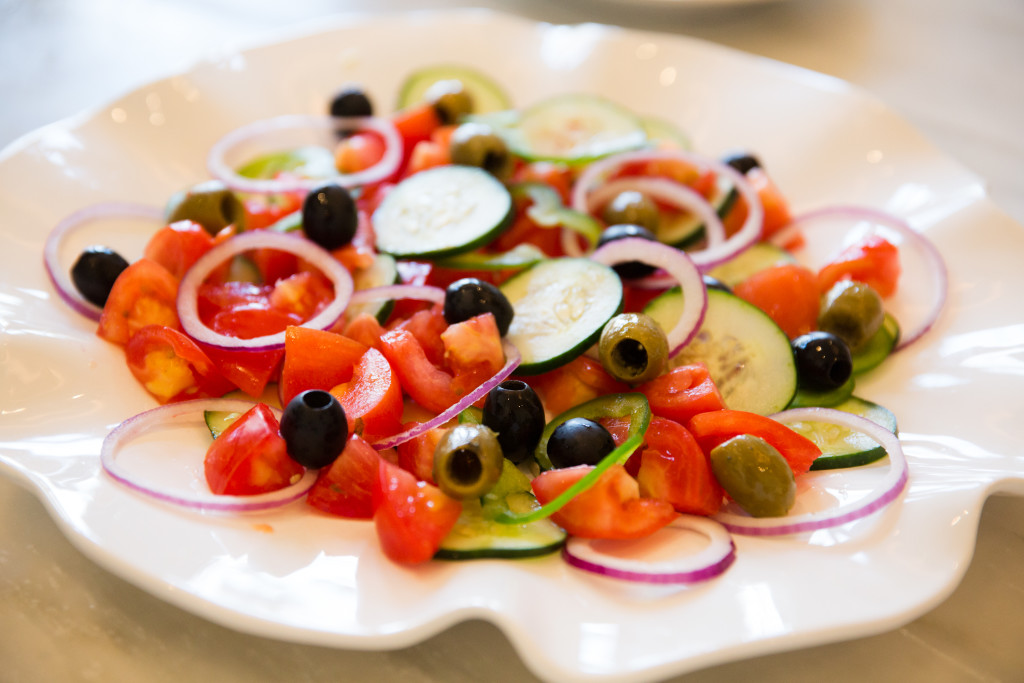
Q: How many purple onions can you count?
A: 11